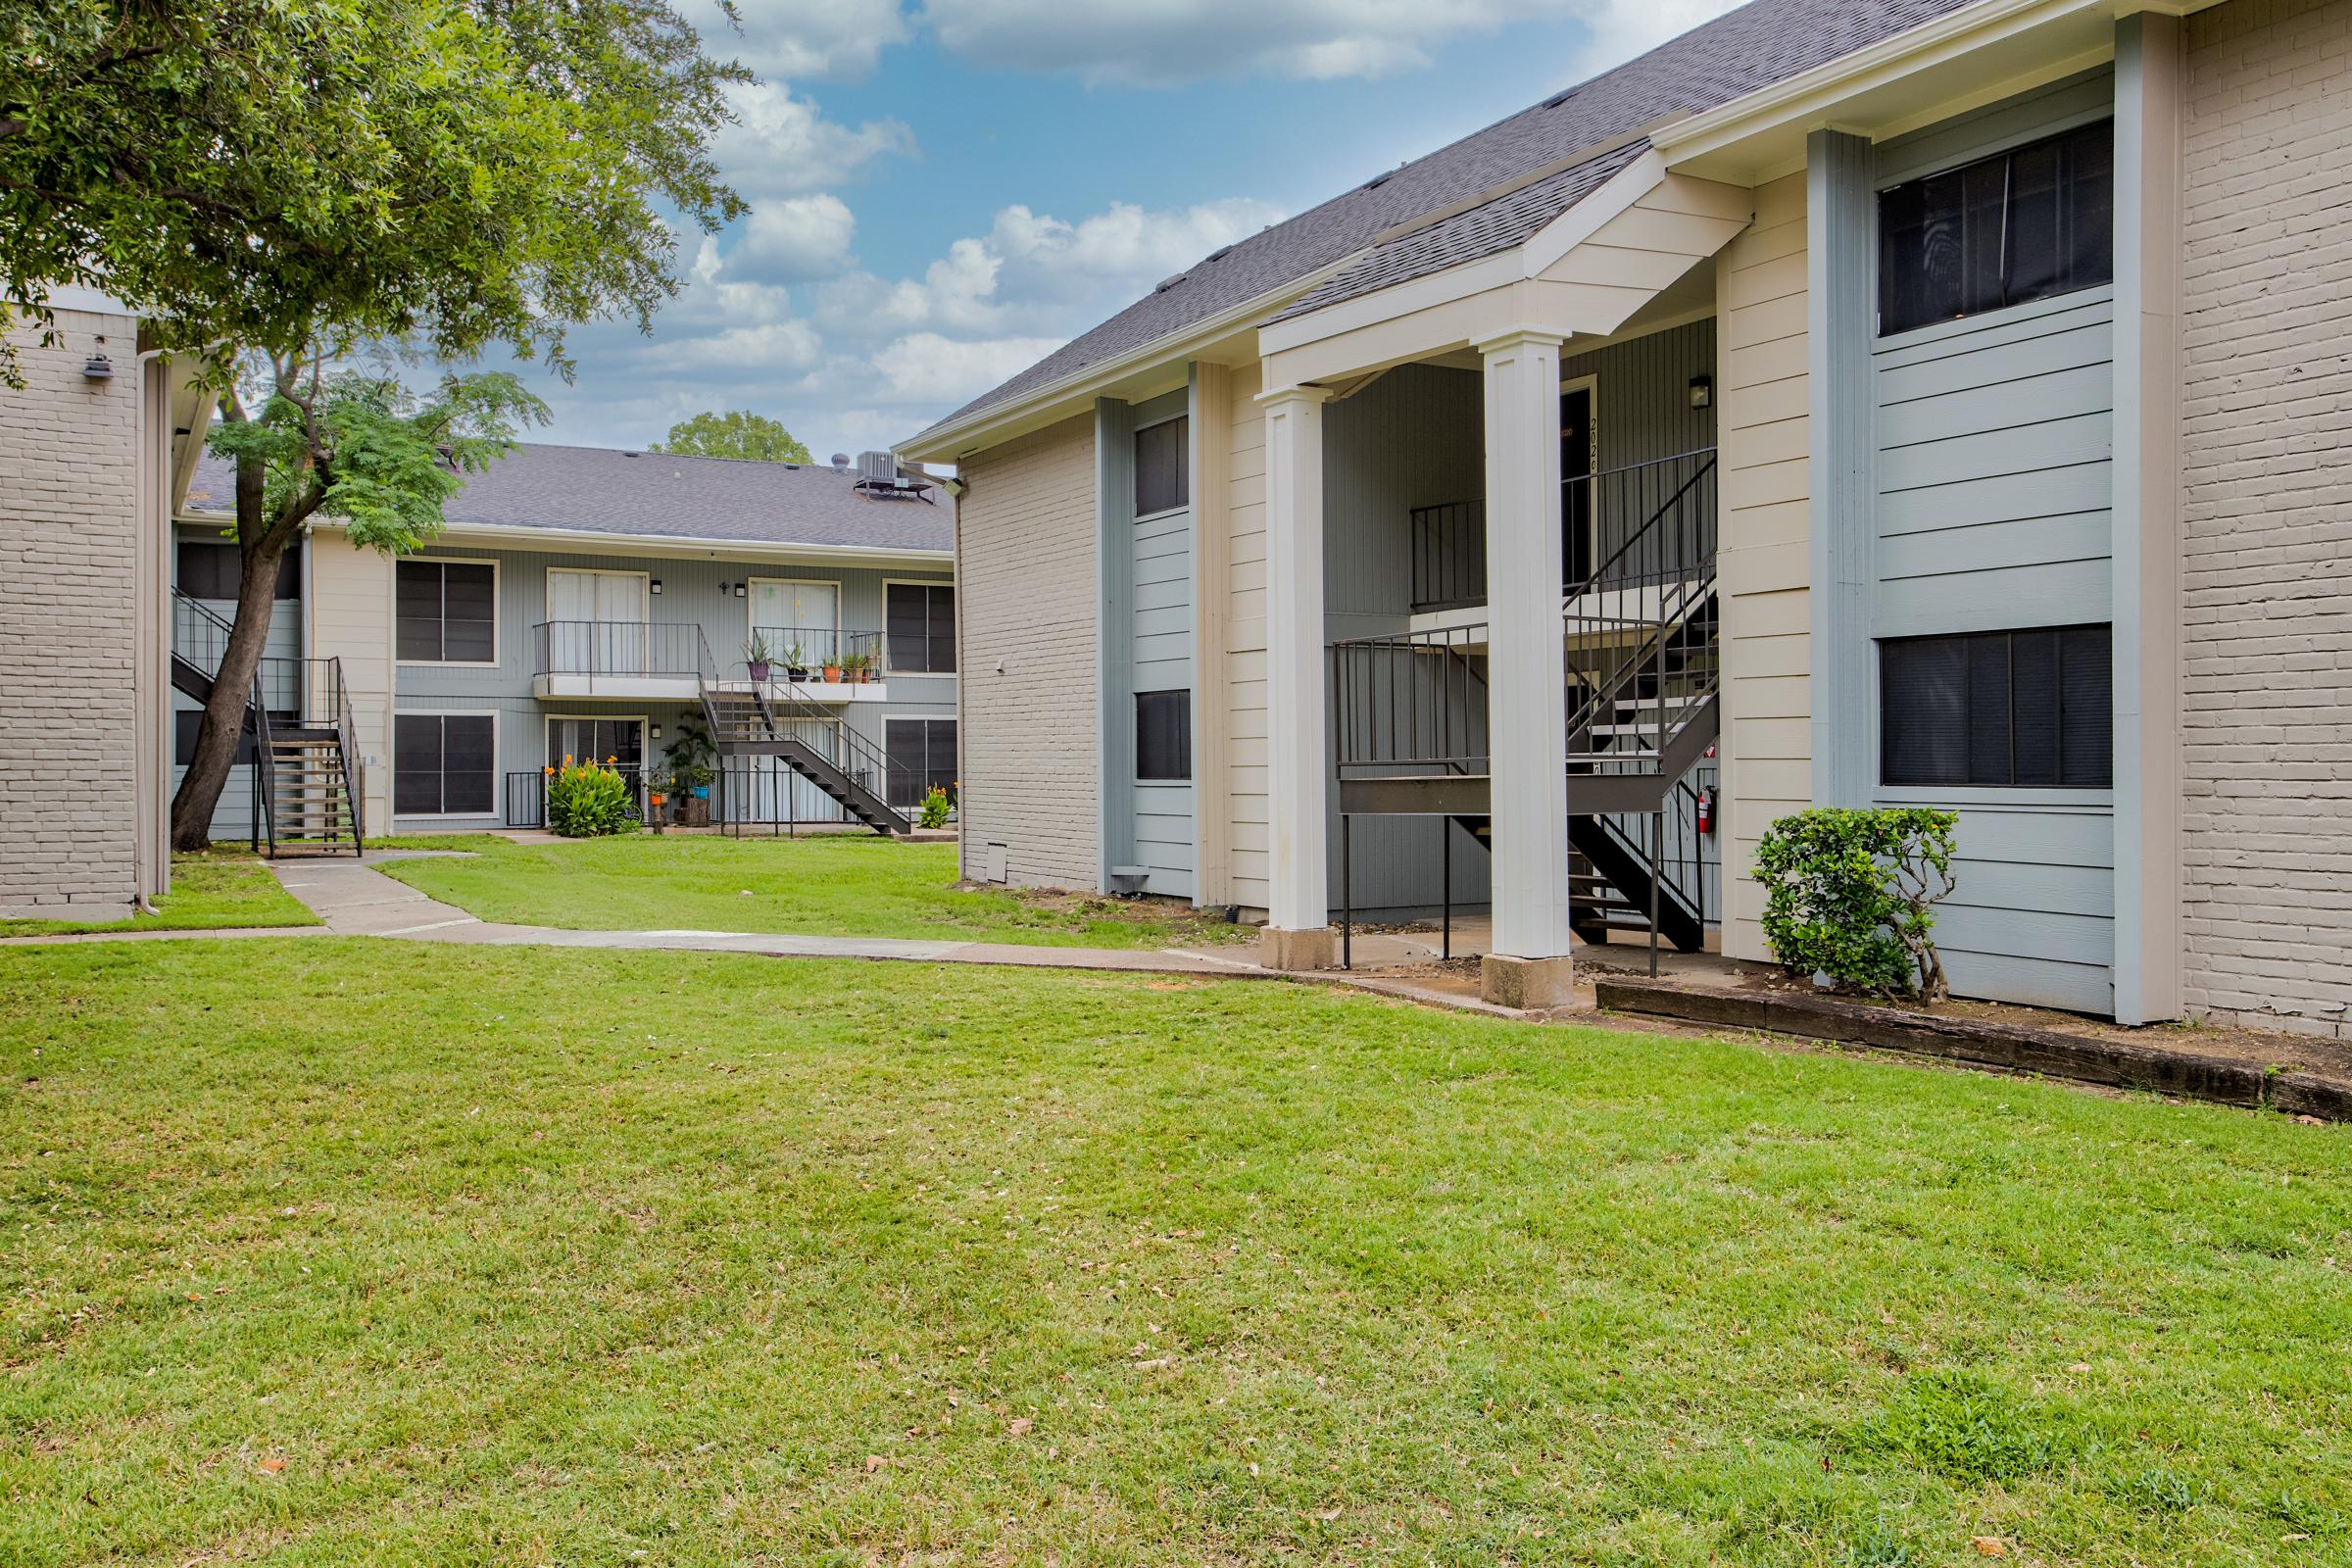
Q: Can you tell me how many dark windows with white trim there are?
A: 4